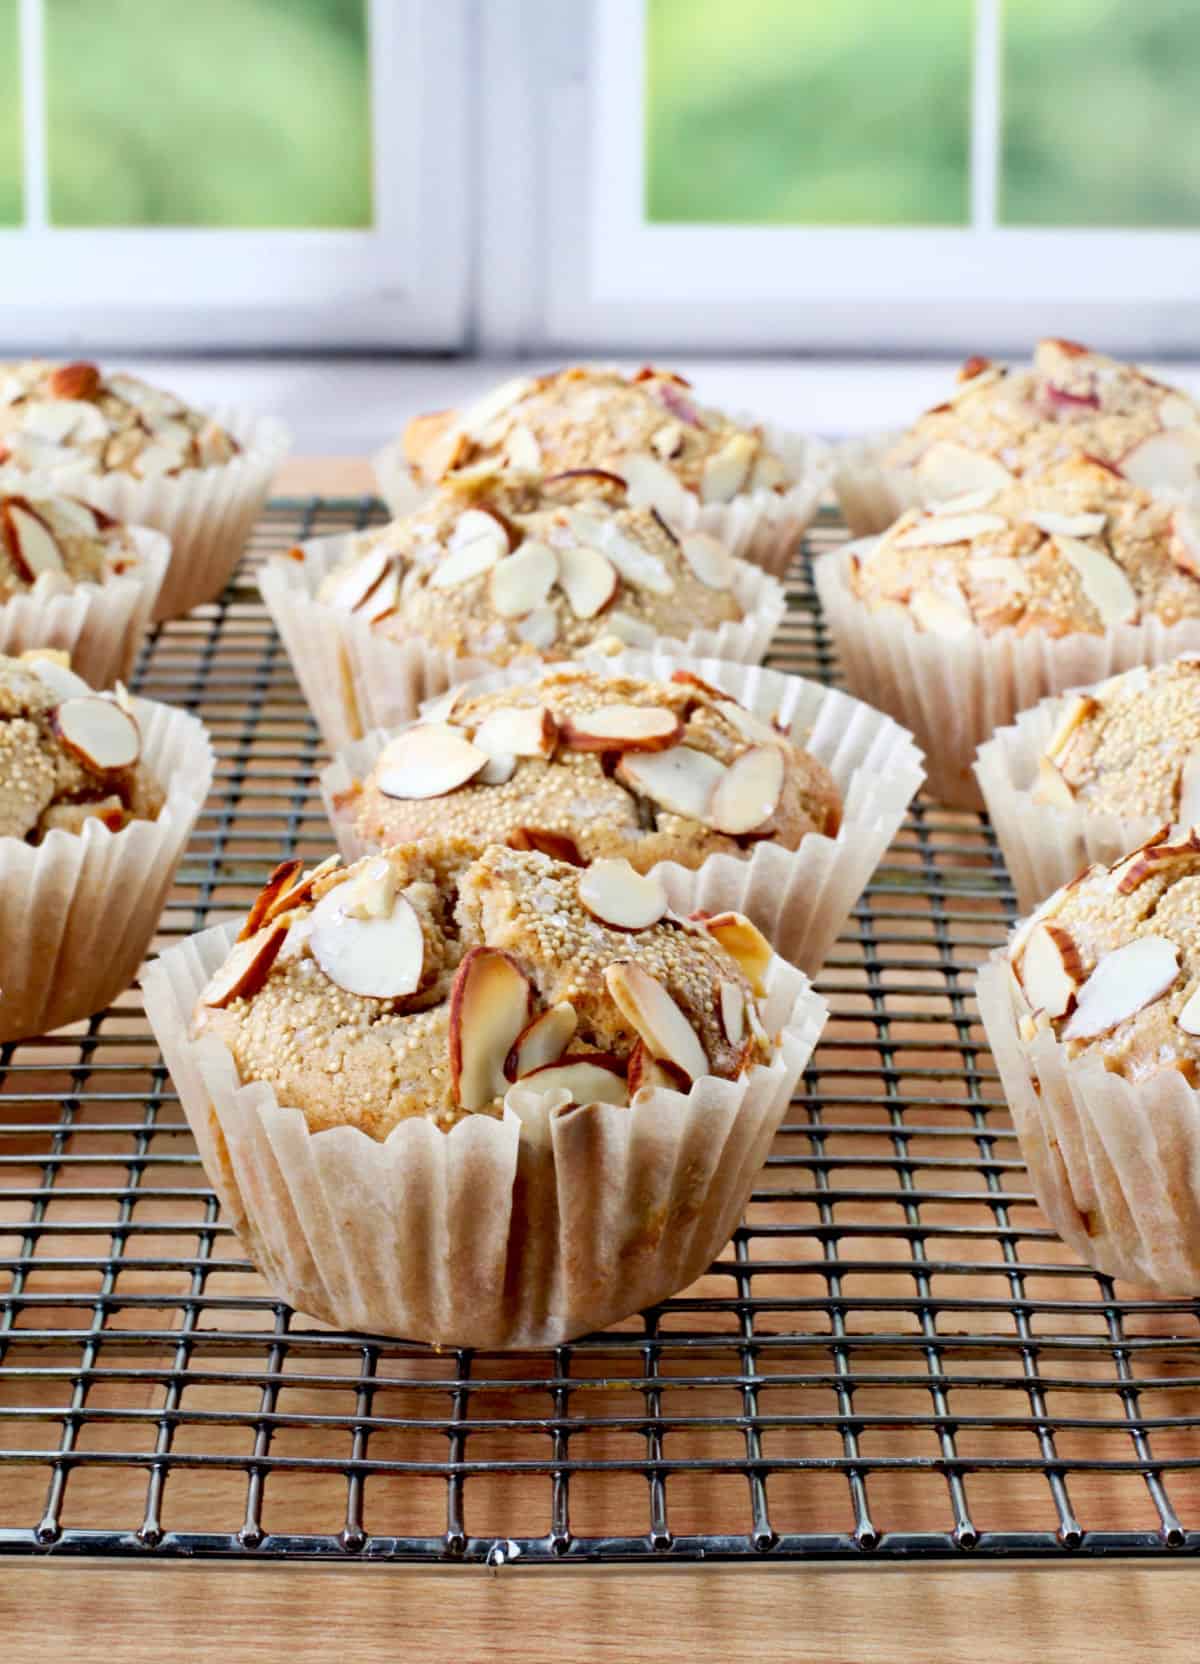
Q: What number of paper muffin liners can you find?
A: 11